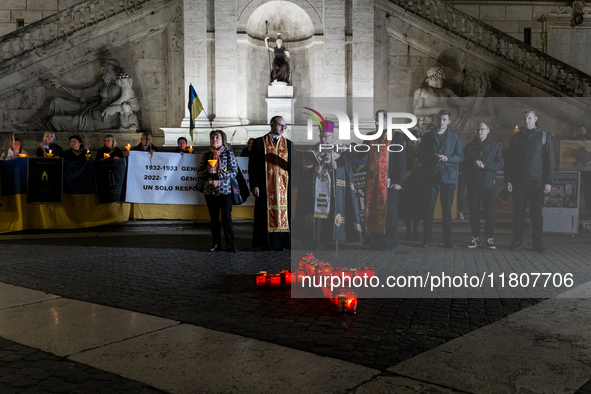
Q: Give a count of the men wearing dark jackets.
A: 3